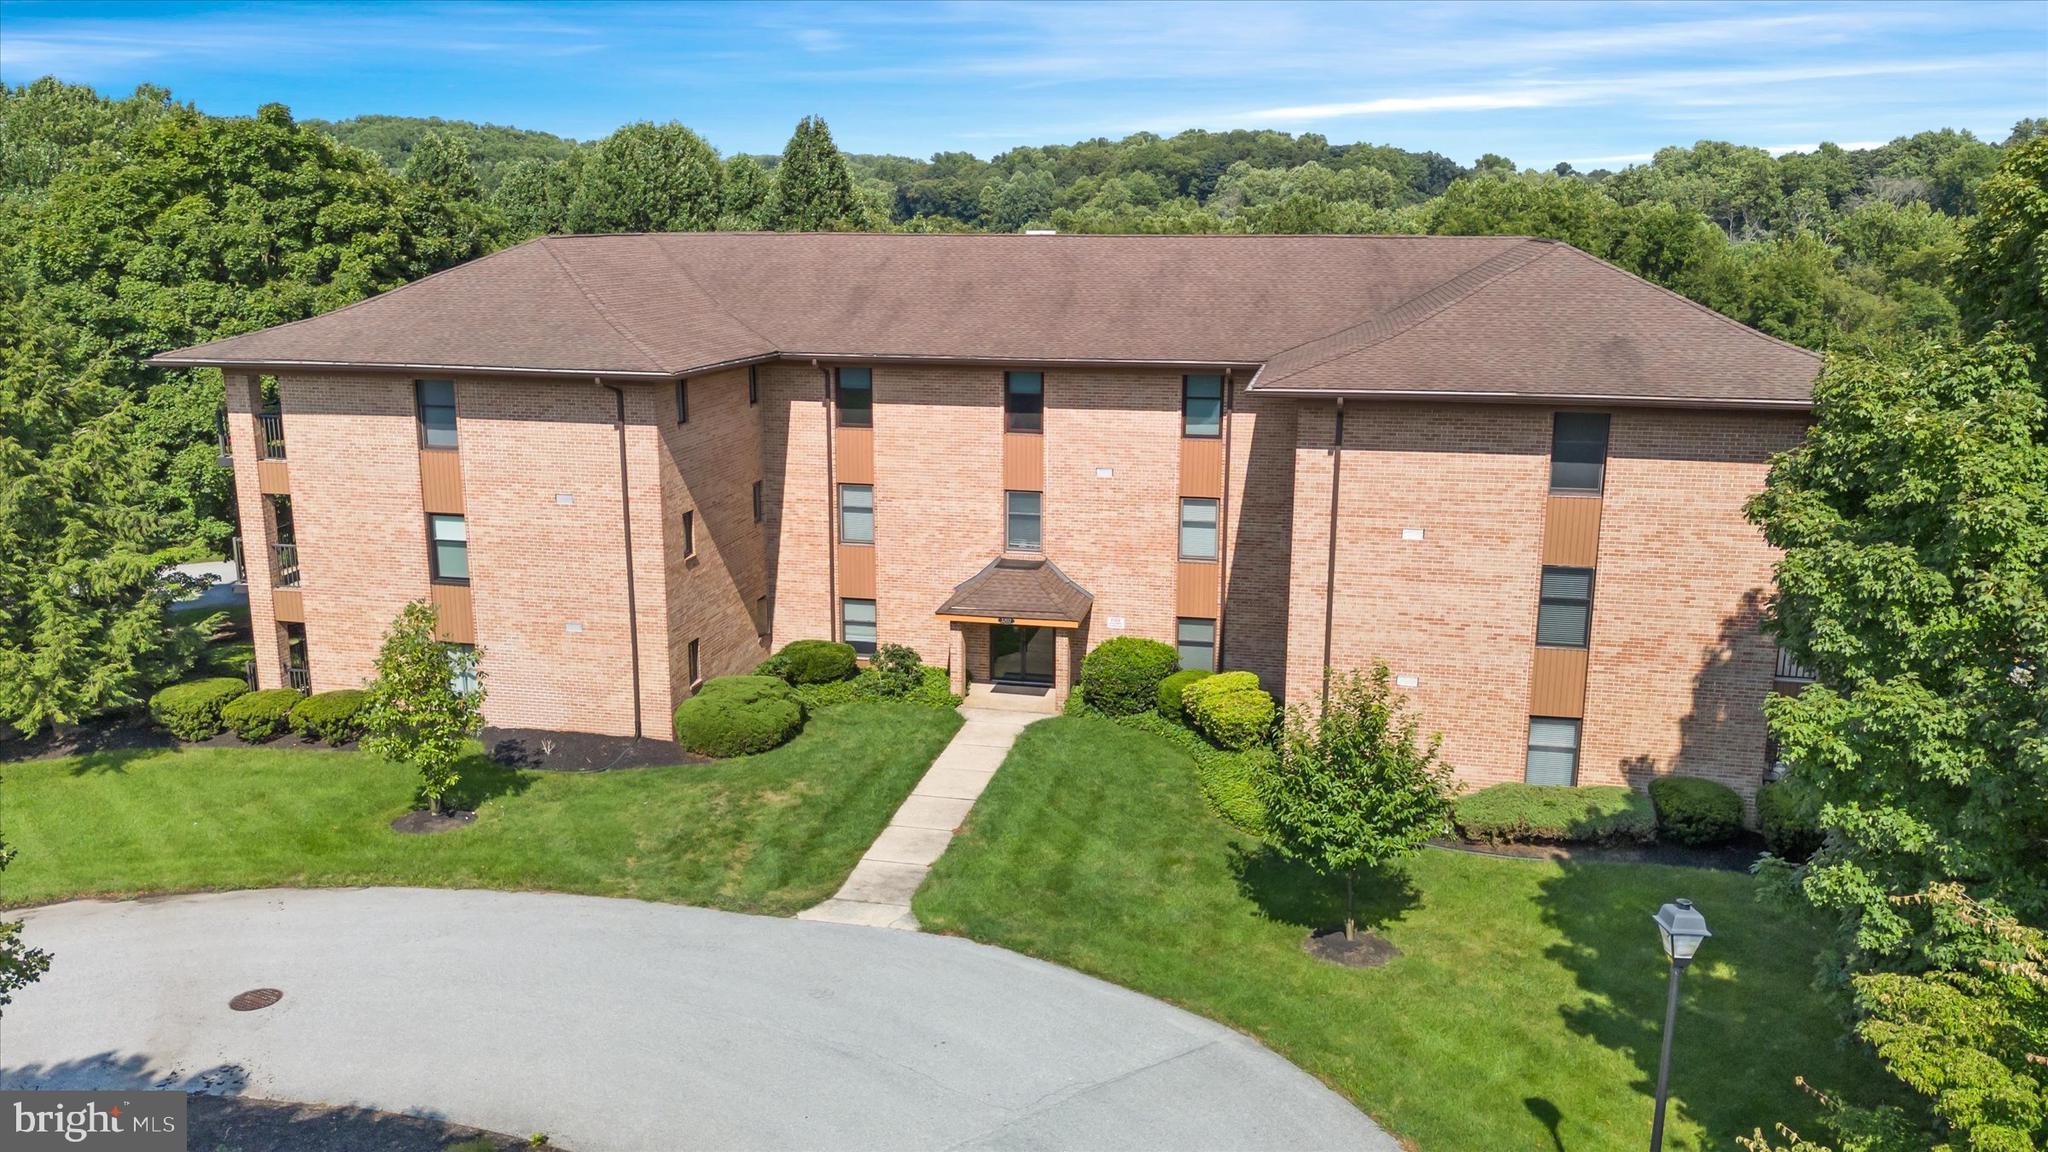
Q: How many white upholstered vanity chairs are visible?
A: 0